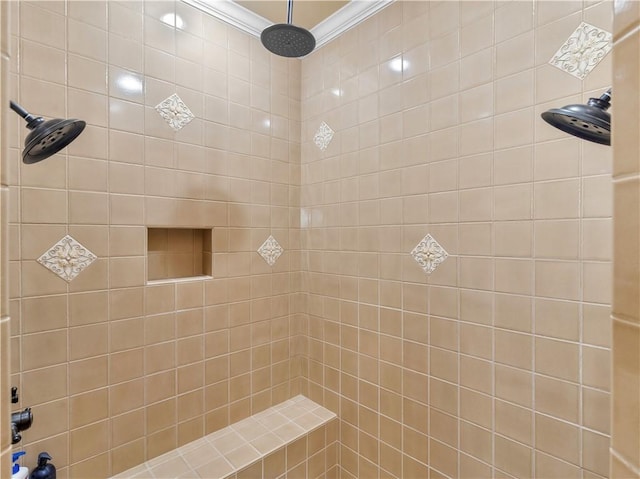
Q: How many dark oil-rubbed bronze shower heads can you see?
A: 3